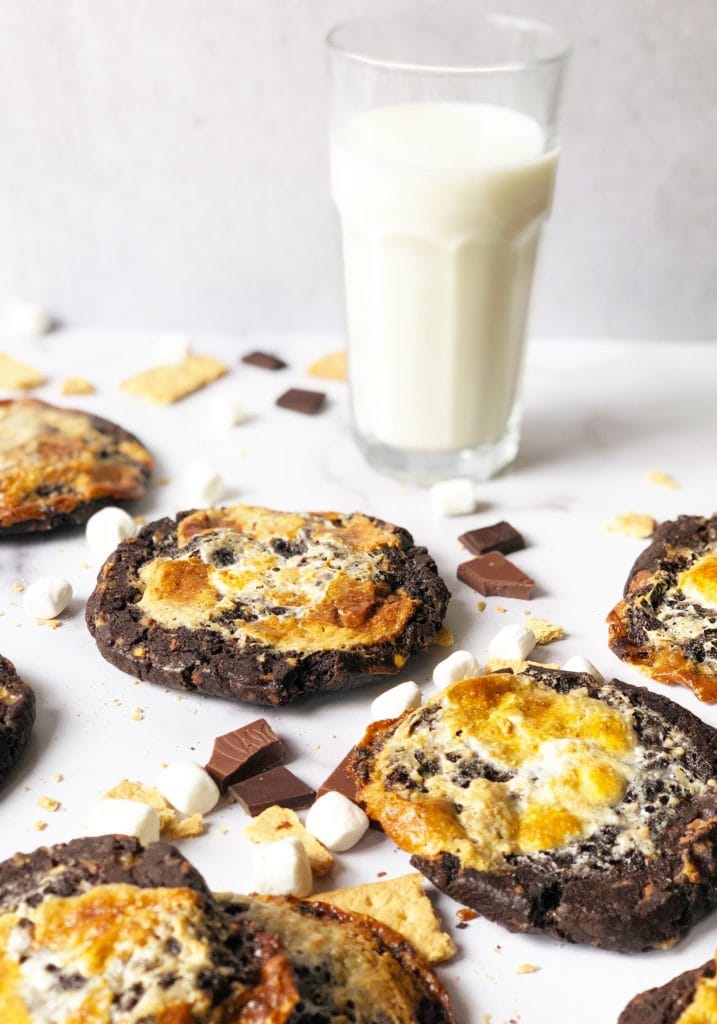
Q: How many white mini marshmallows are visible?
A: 15